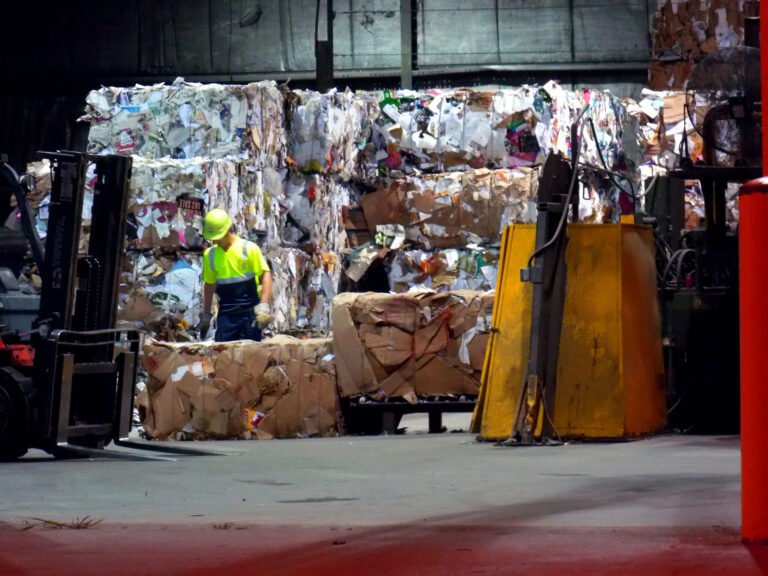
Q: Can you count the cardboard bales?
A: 2